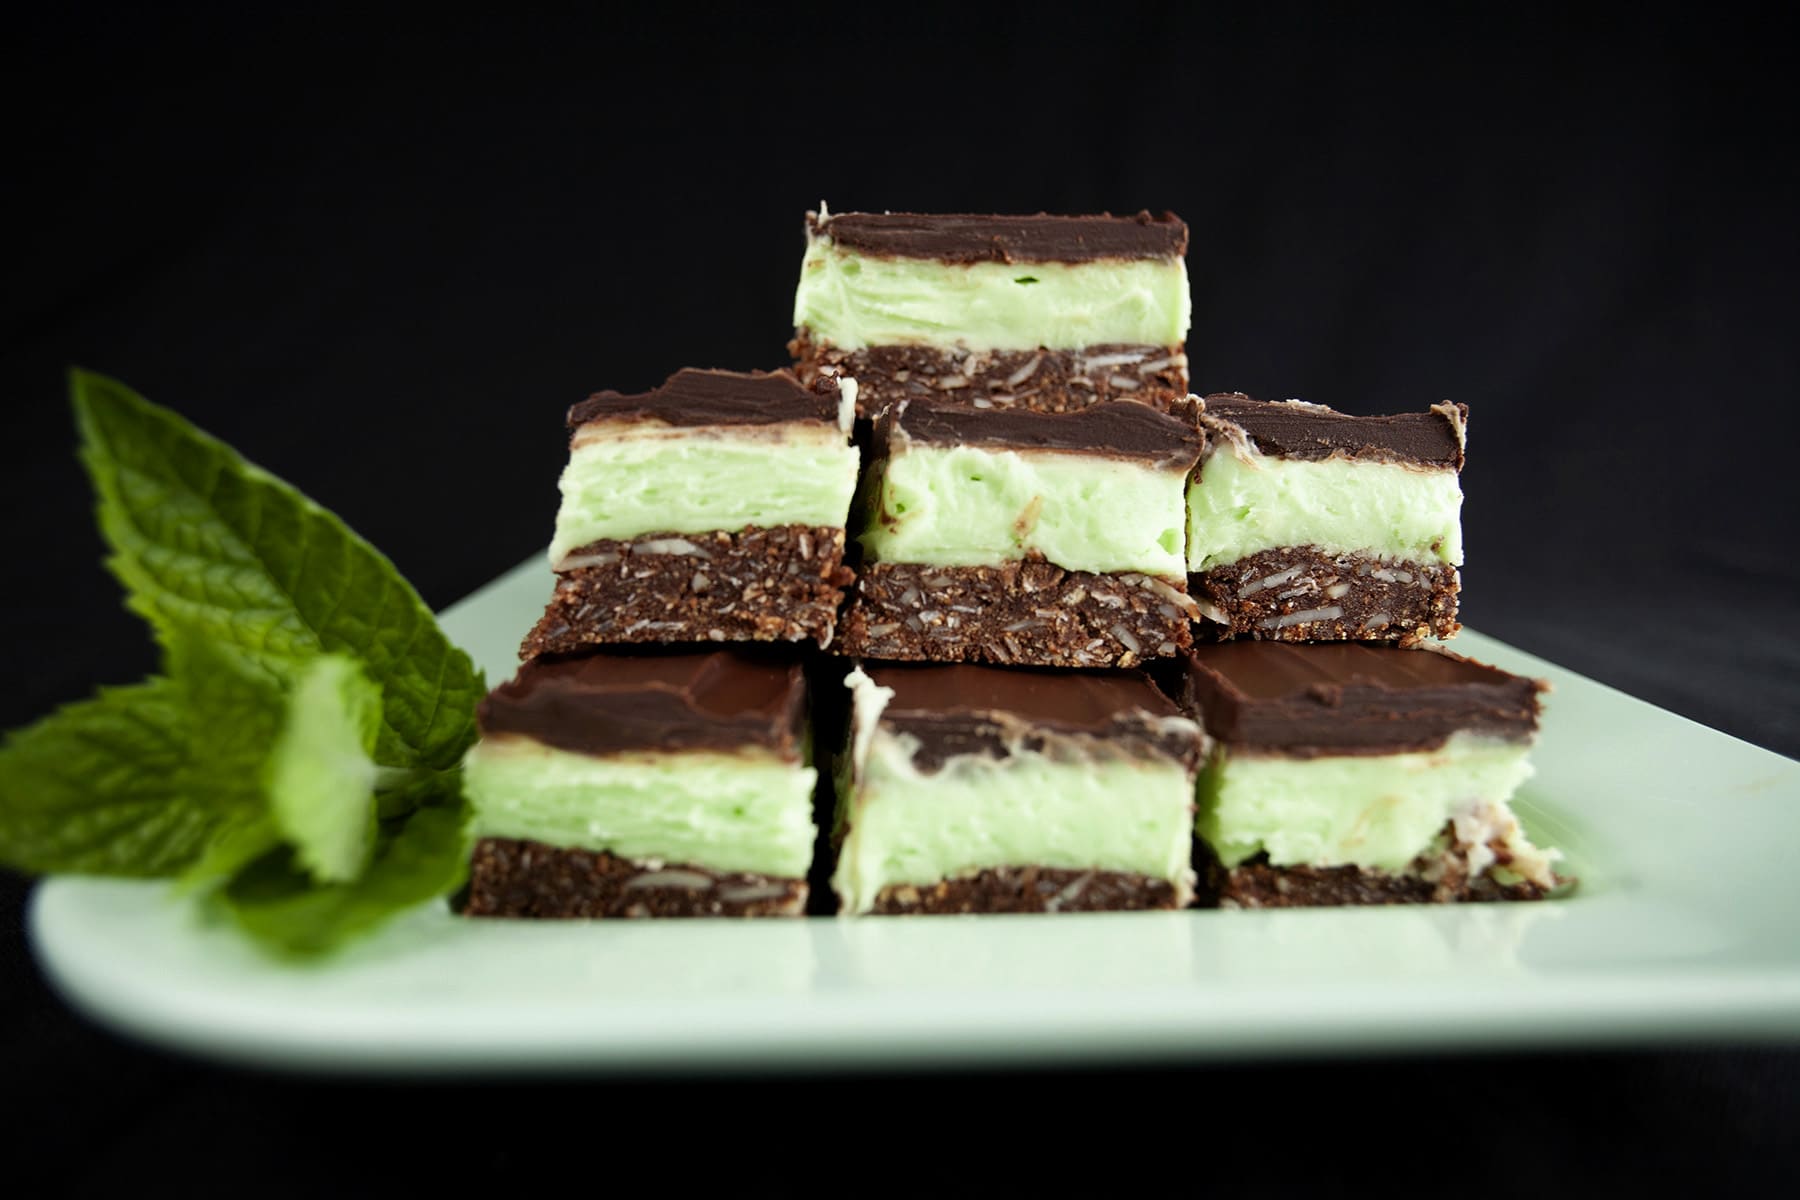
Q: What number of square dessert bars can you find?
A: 7